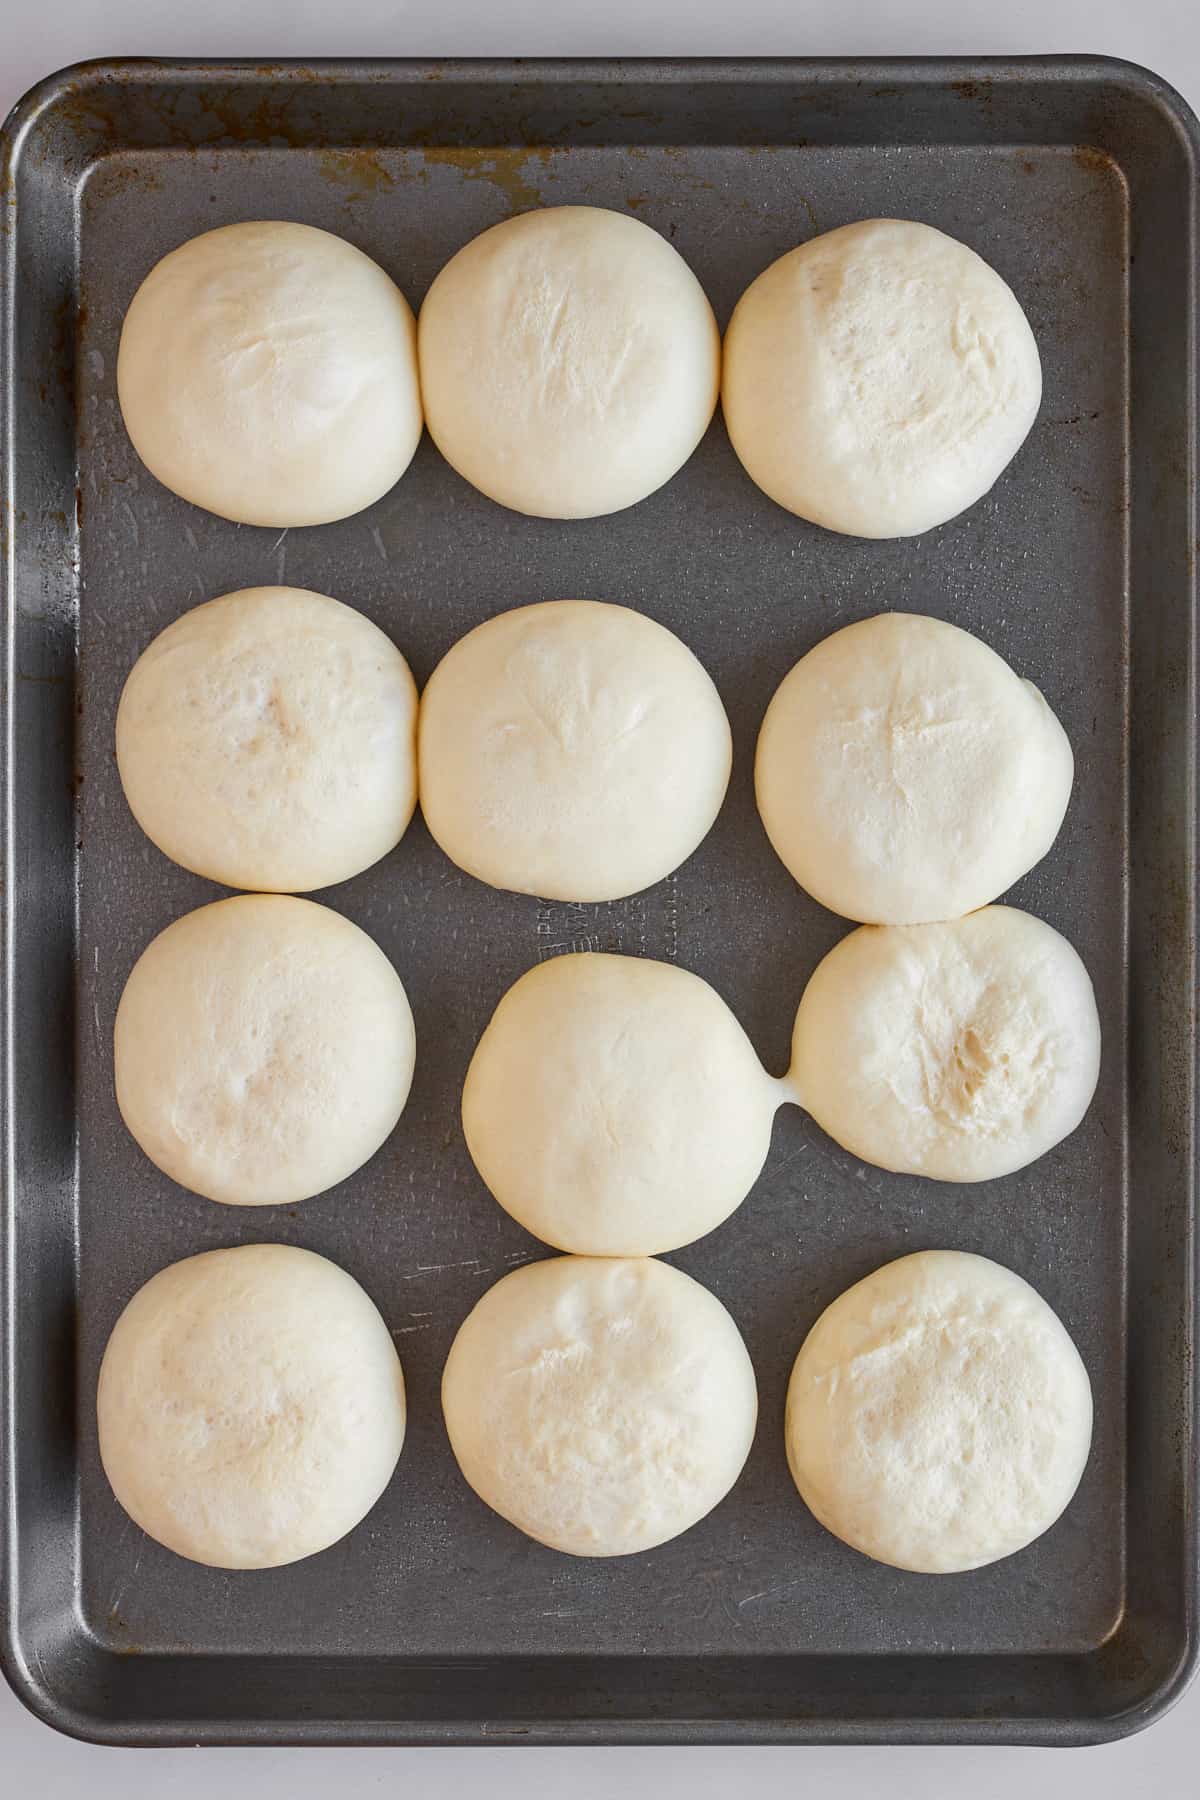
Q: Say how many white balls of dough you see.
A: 12